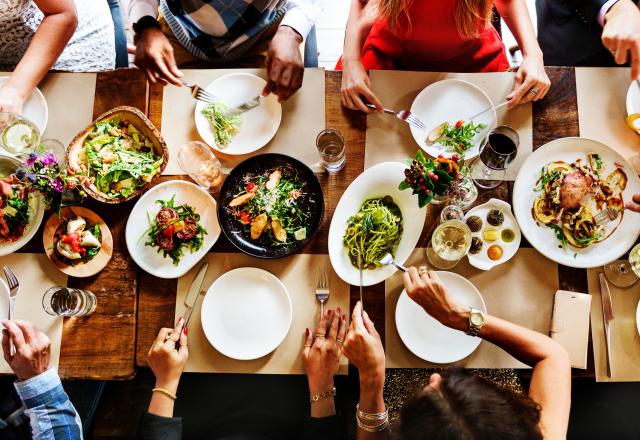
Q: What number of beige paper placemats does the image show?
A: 8